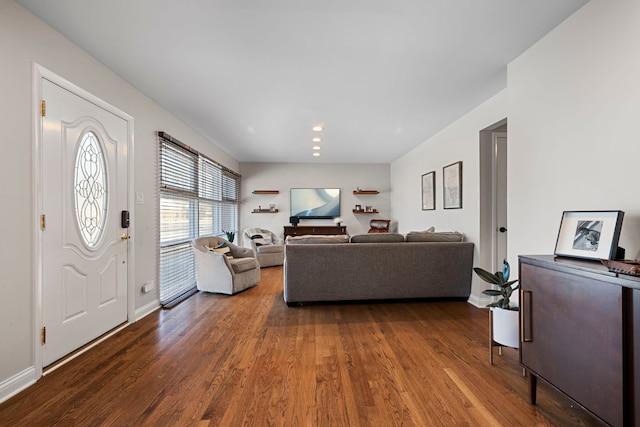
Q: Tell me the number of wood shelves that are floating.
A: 4